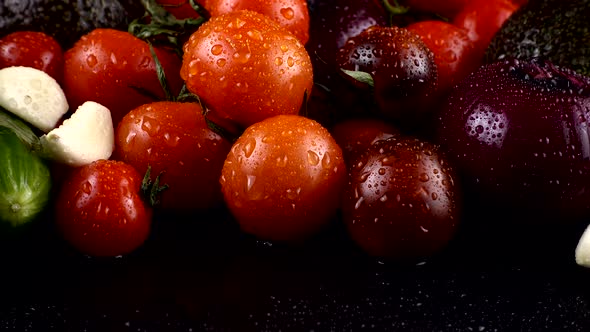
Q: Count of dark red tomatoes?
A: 2